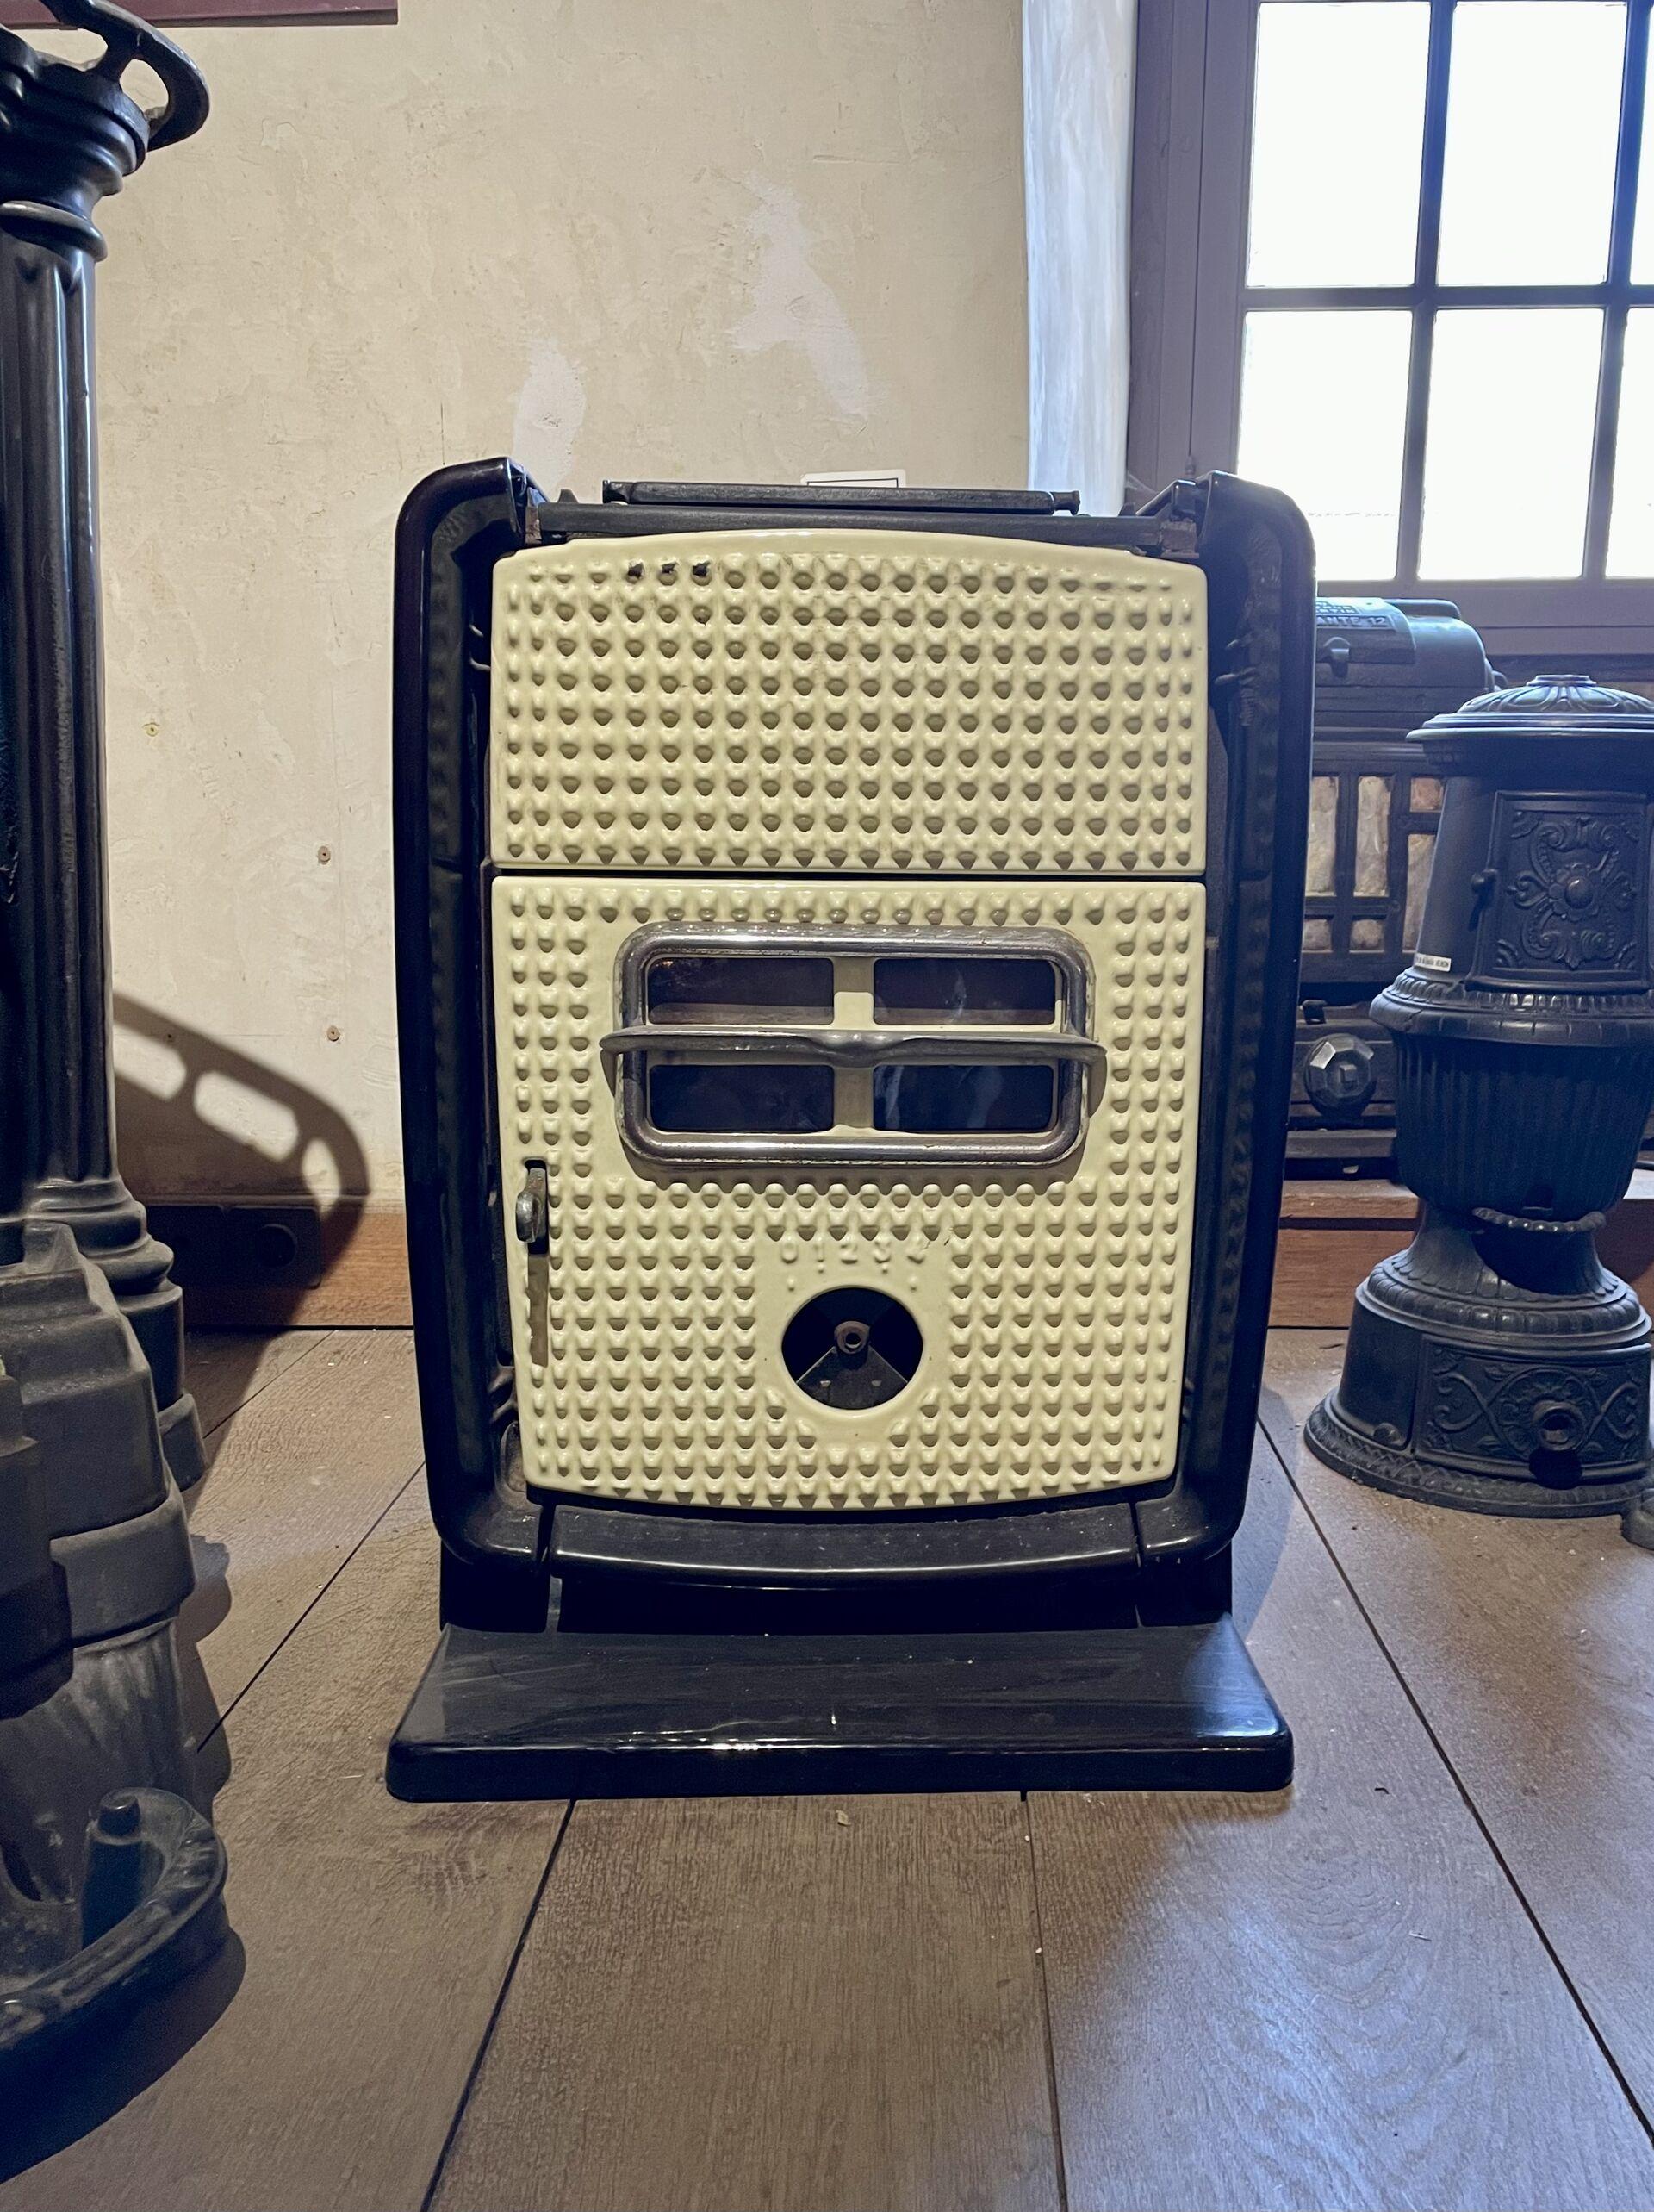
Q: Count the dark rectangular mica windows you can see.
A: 4